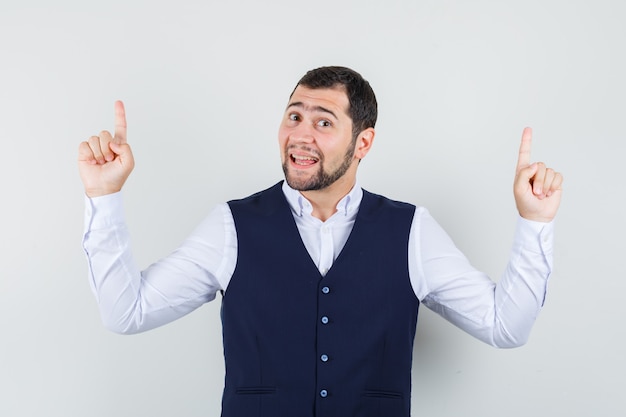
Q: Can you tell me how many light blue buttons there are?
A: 4